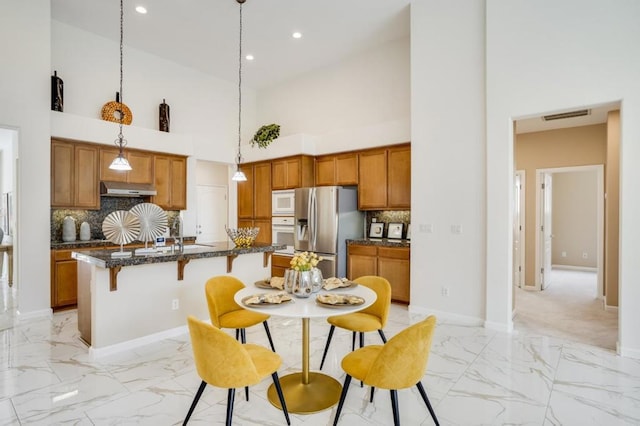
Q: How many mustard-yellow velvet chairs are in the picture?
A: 4